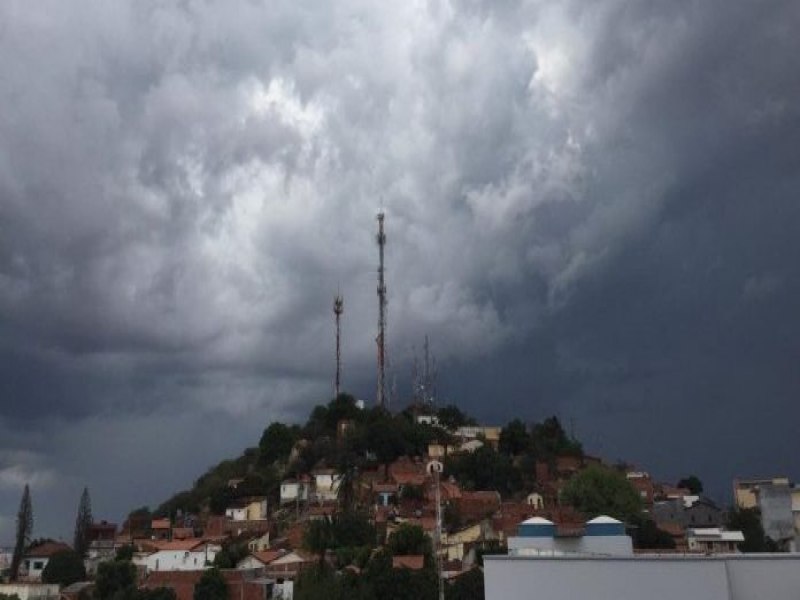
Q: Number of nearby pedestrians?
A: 0